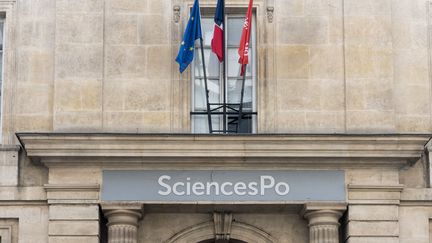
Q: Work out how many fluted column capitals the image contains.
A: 2